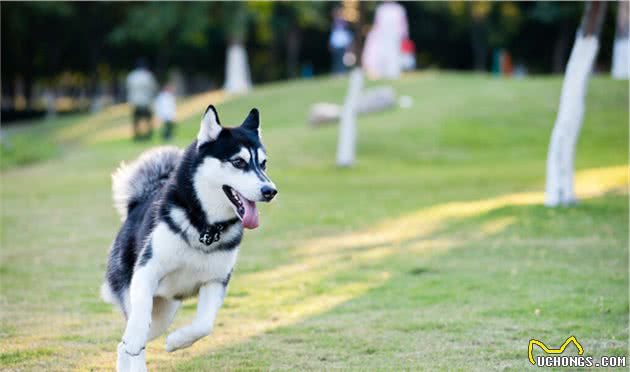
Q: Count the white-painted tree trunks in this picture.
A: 4